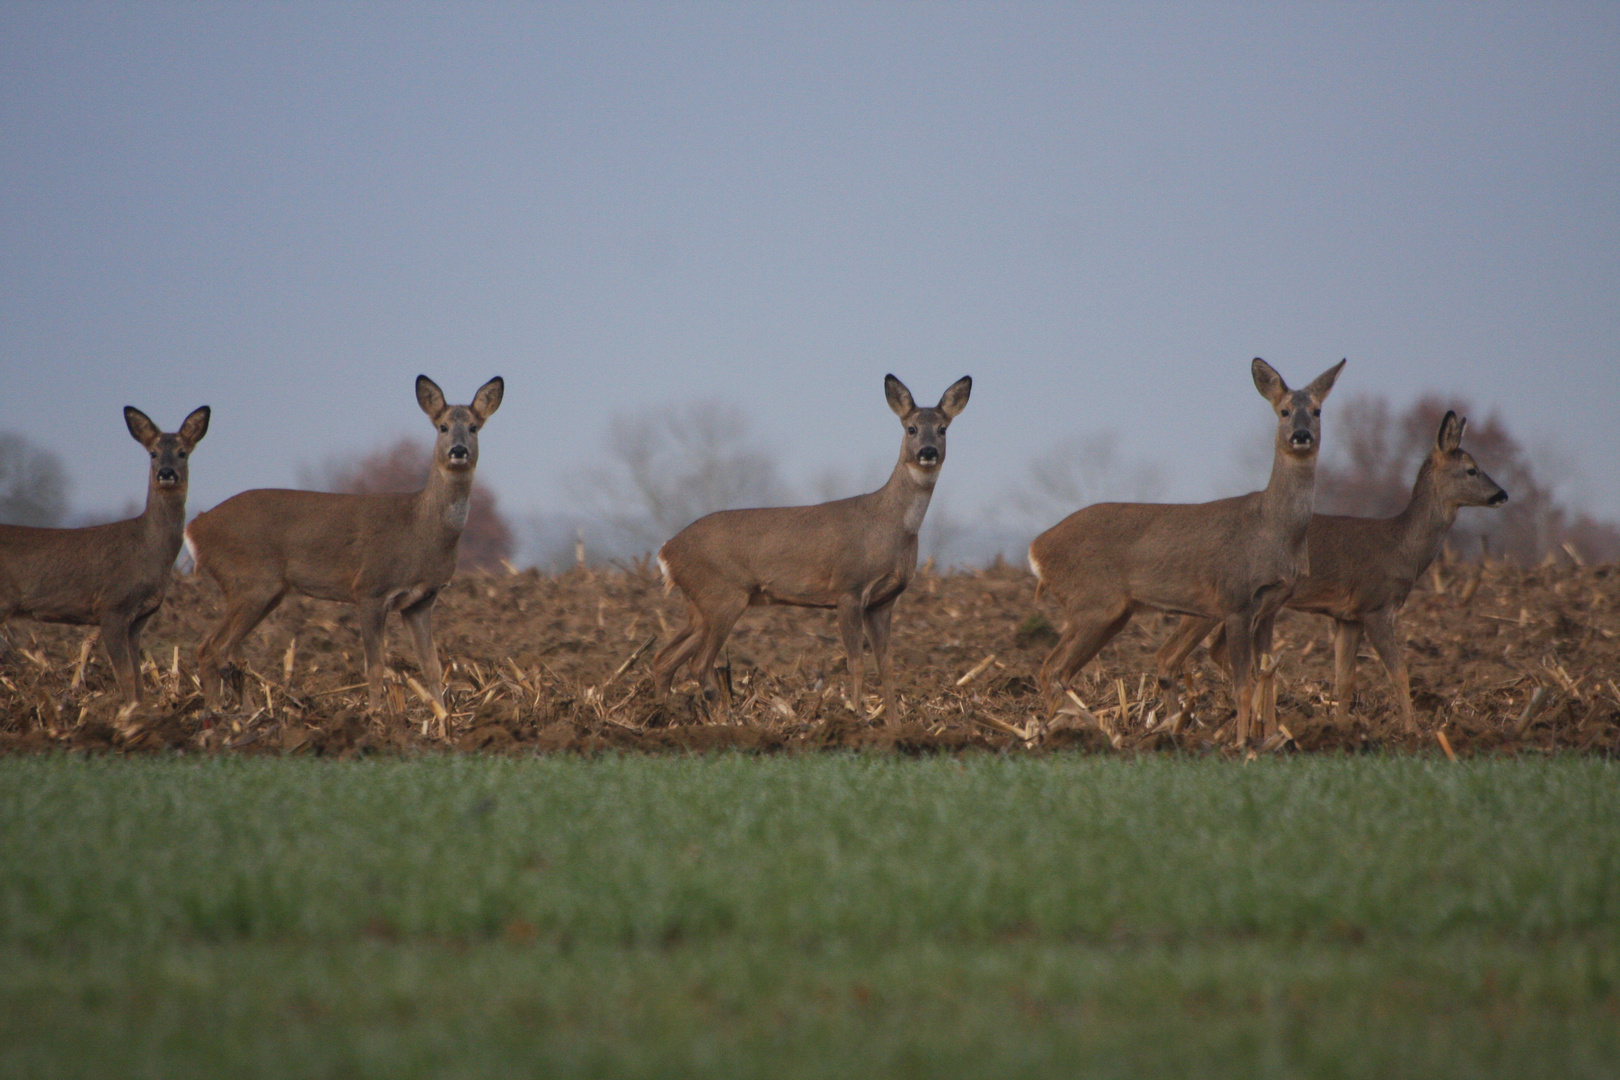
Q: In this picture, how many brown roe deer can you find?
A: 5